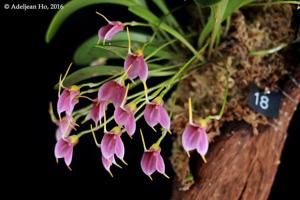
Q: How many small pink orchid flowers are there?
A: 13